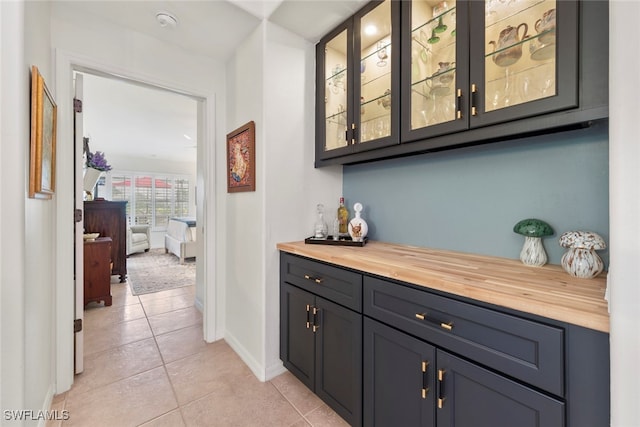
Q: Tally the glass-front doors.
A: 4